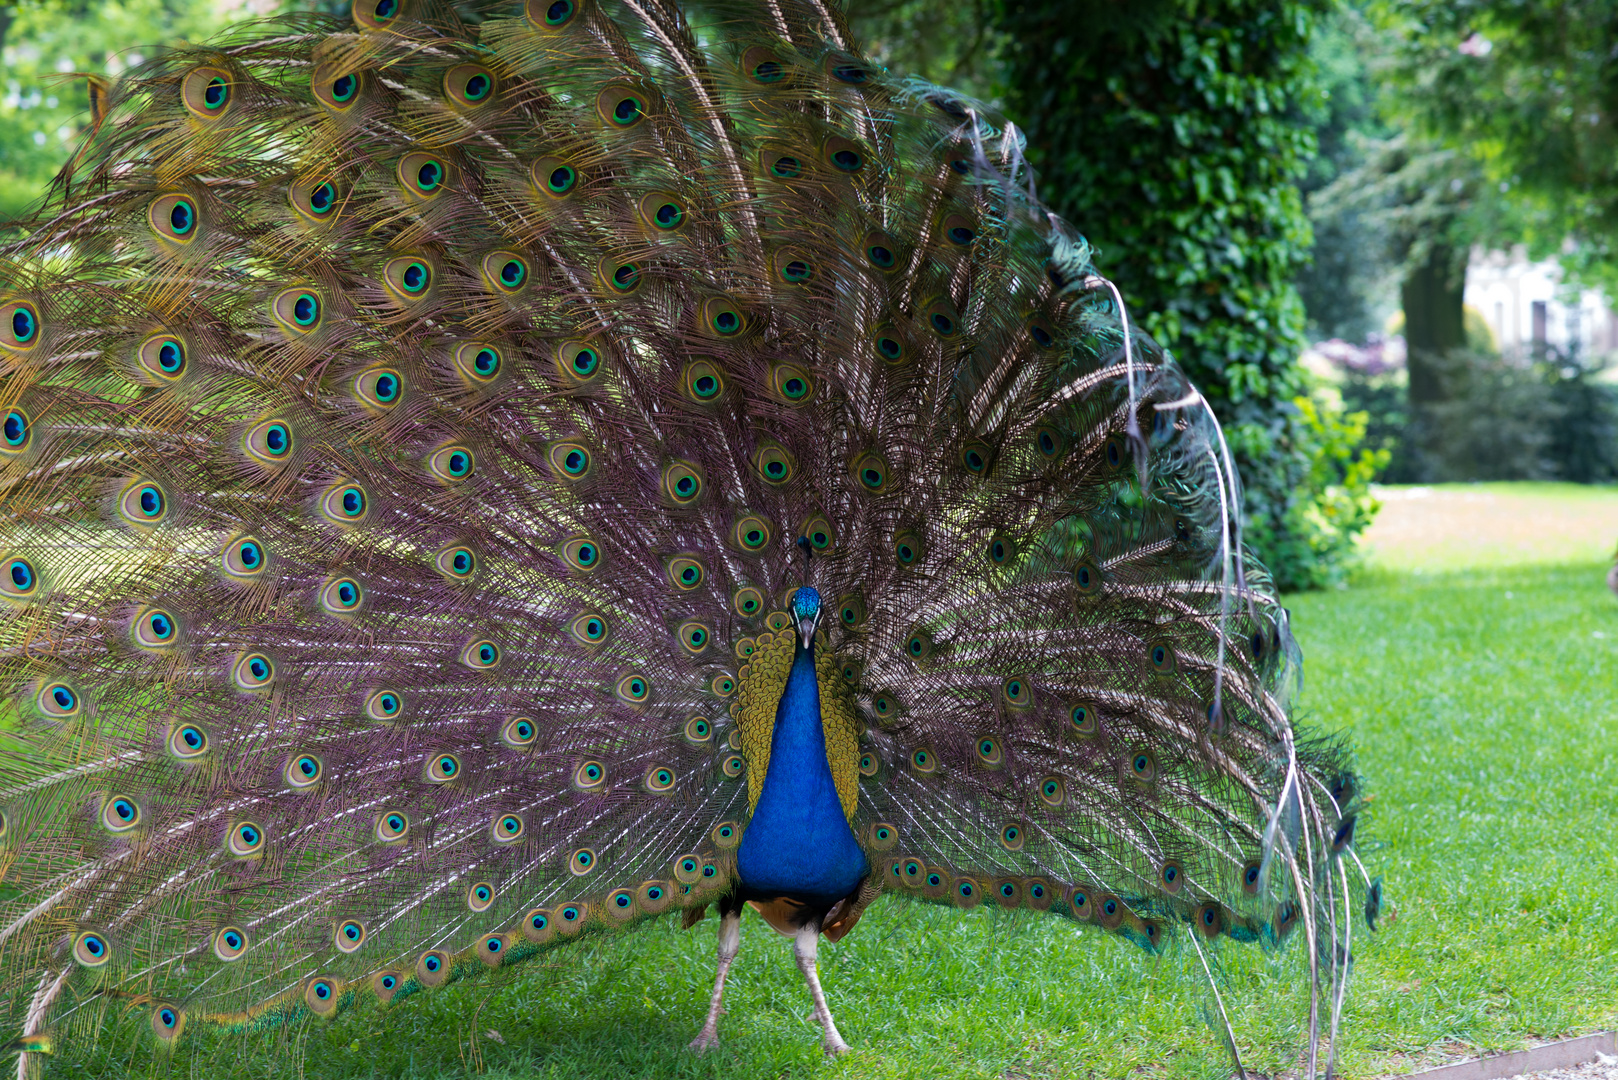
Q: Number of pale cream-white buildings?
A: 1